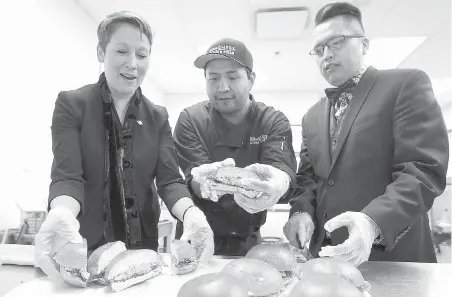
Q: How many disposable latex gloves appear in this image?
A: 6